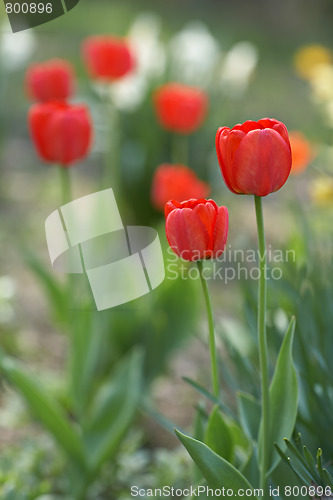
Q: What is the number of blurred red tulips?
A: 5